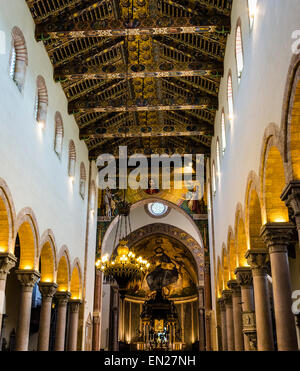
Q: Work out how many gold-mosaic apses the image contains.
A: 1